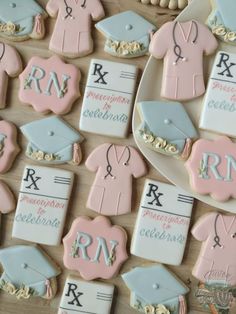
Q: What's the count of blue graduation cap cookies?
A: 7